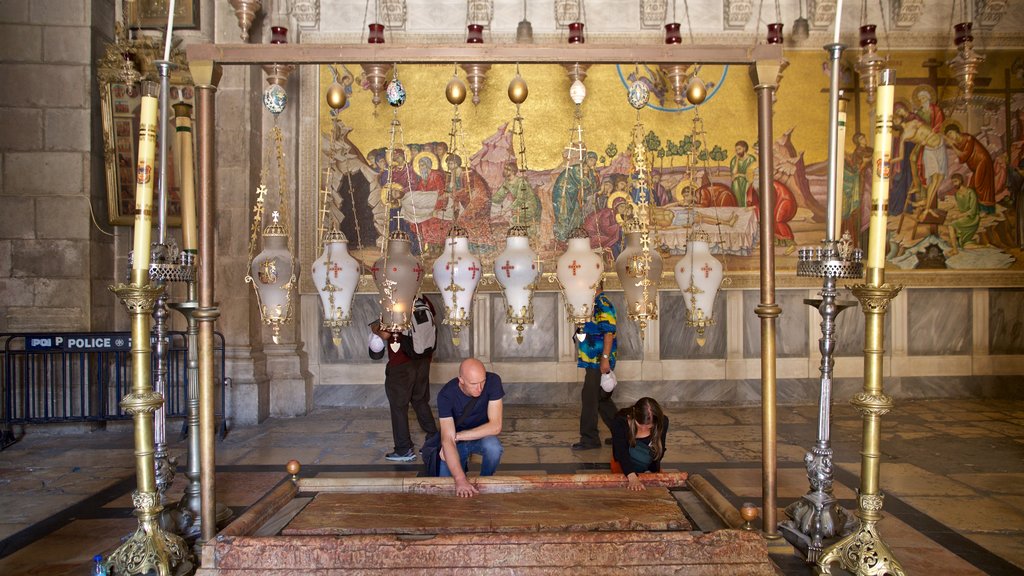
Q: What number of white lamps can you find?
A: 5